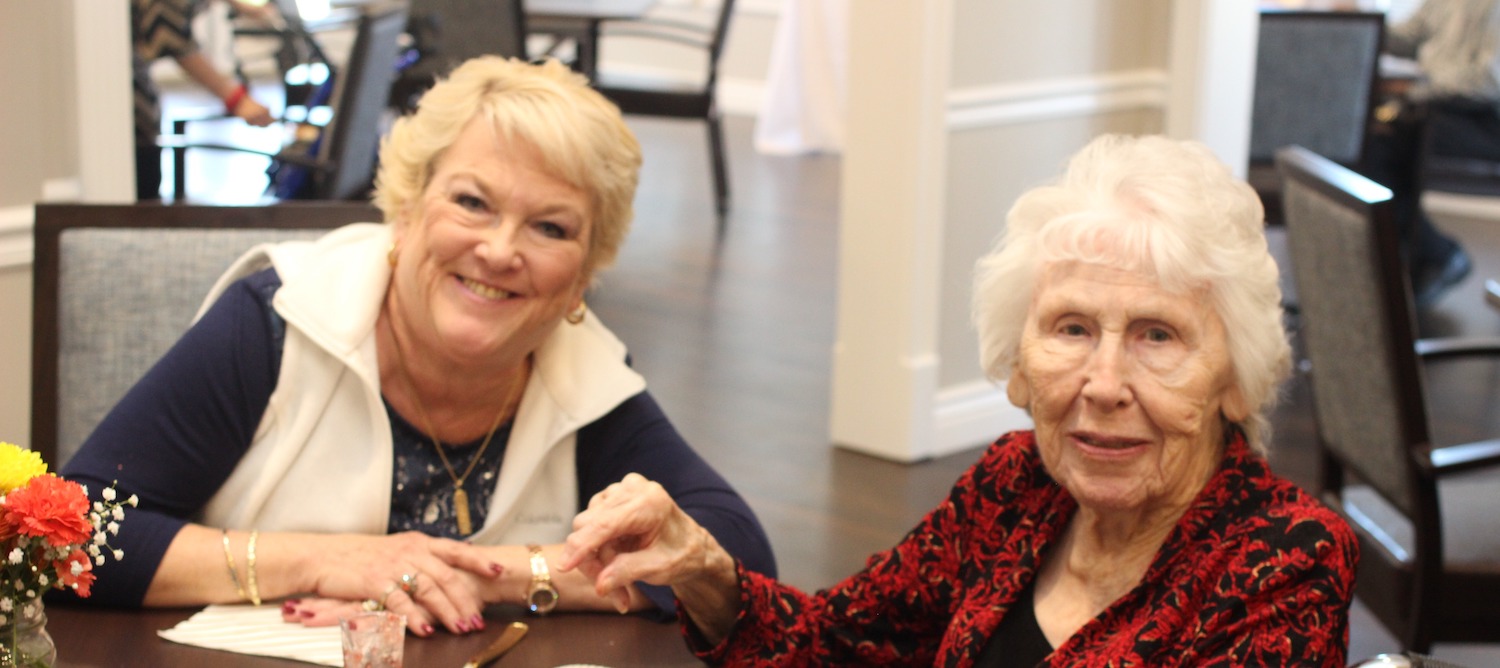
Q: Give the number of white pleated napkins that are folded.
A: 1